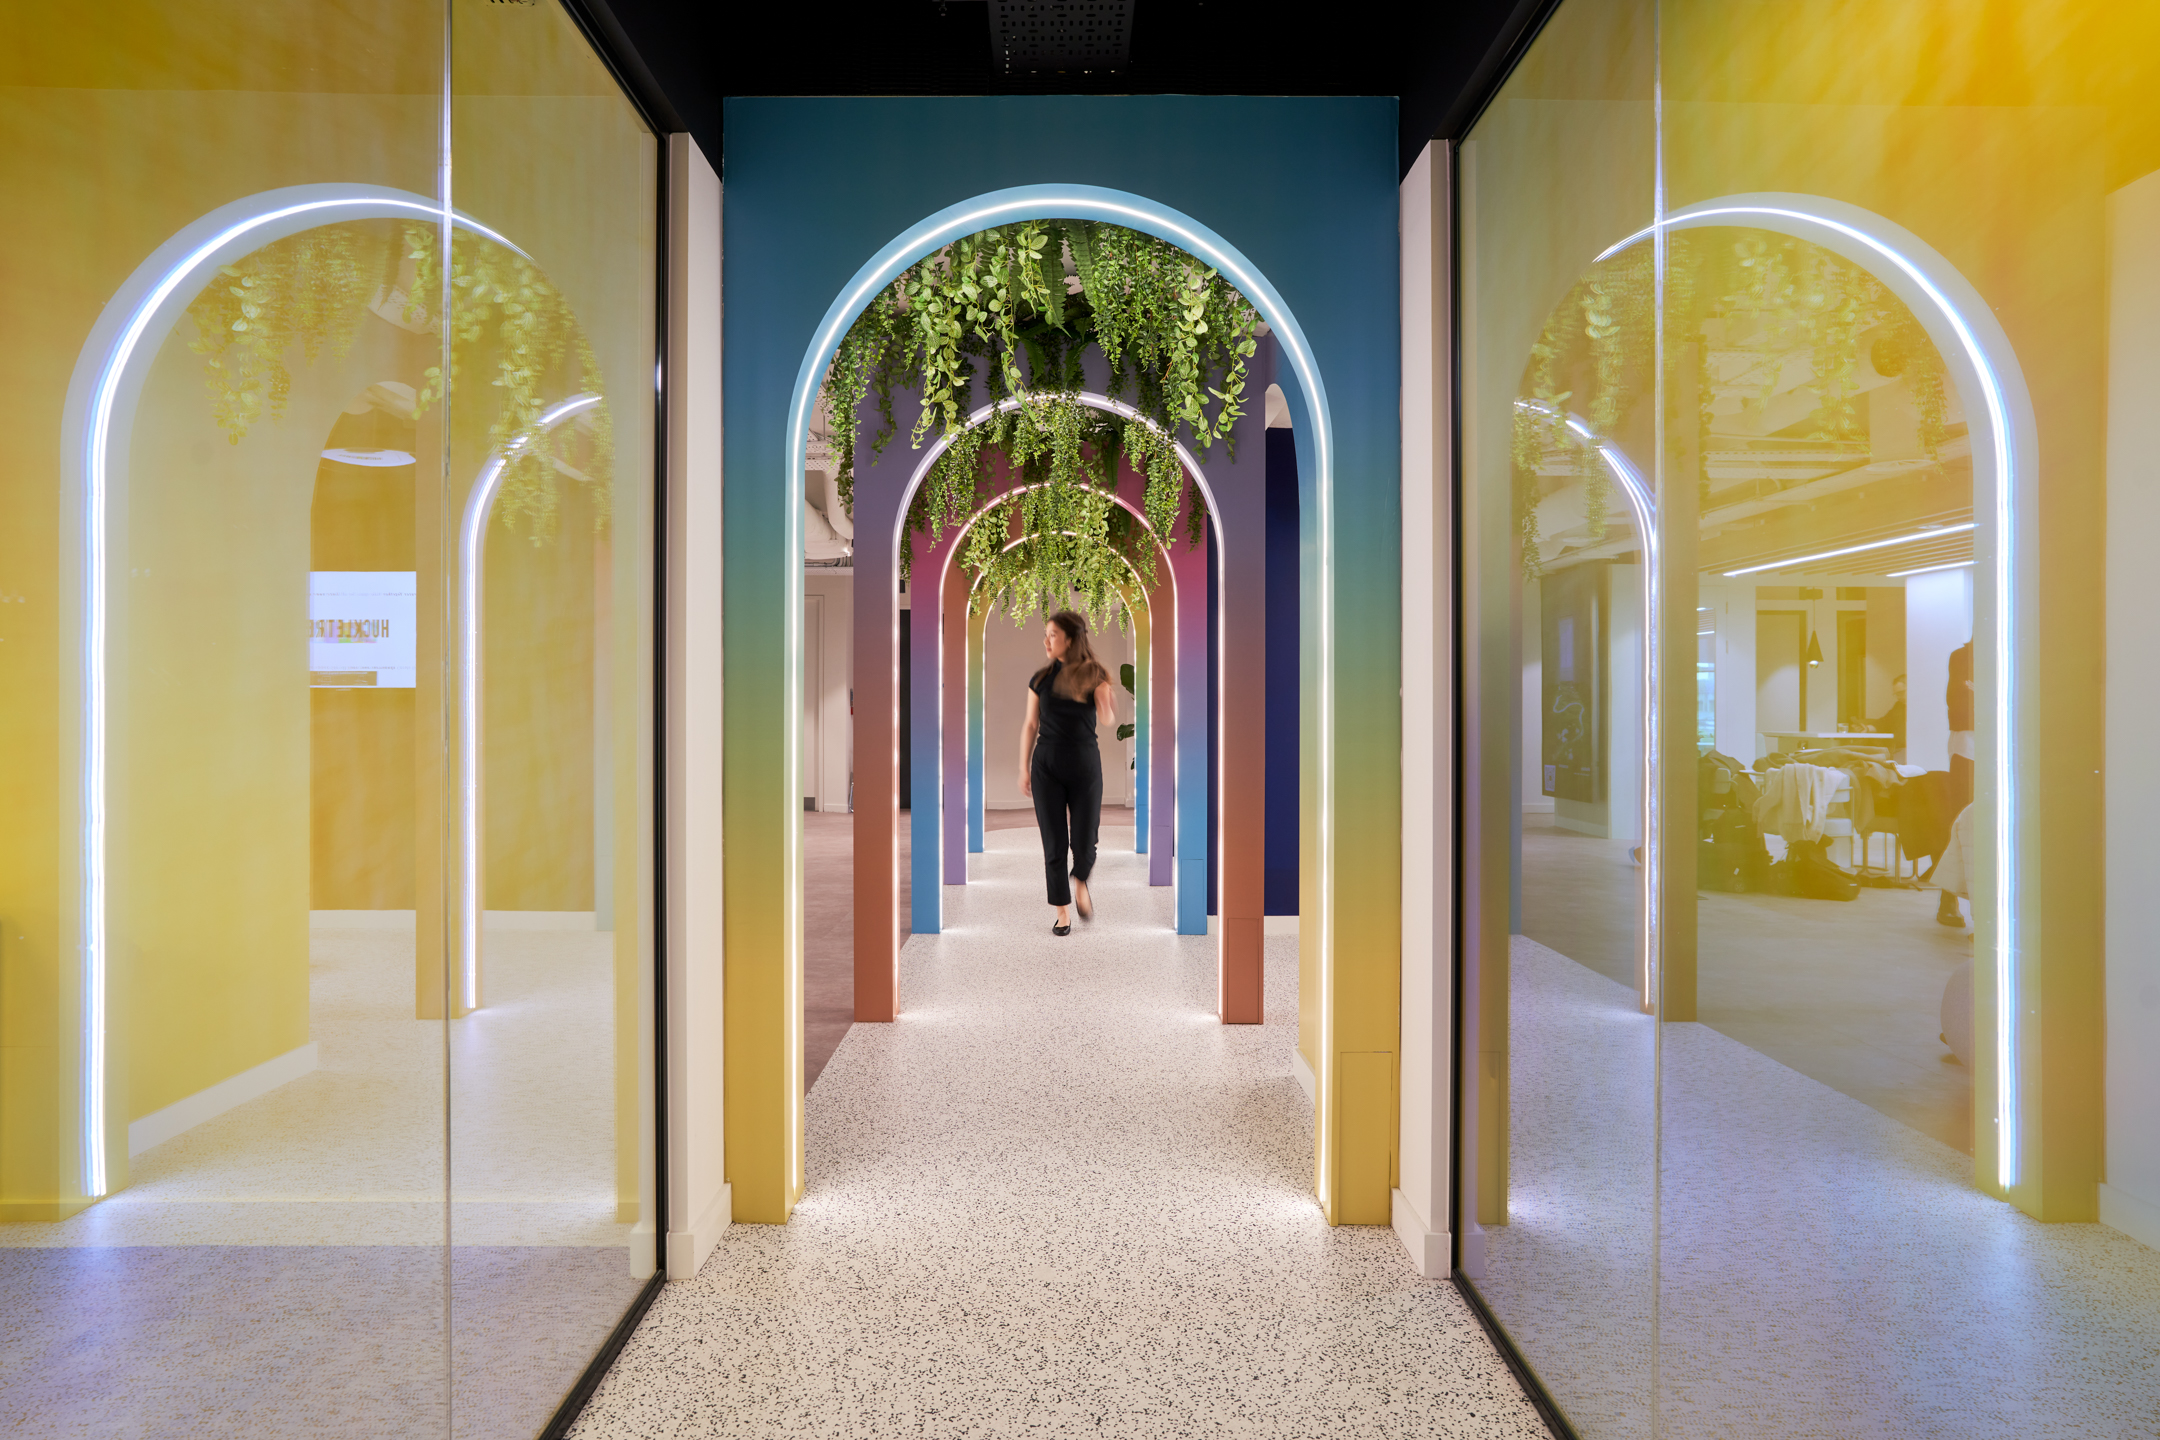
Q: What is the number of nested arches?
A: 5